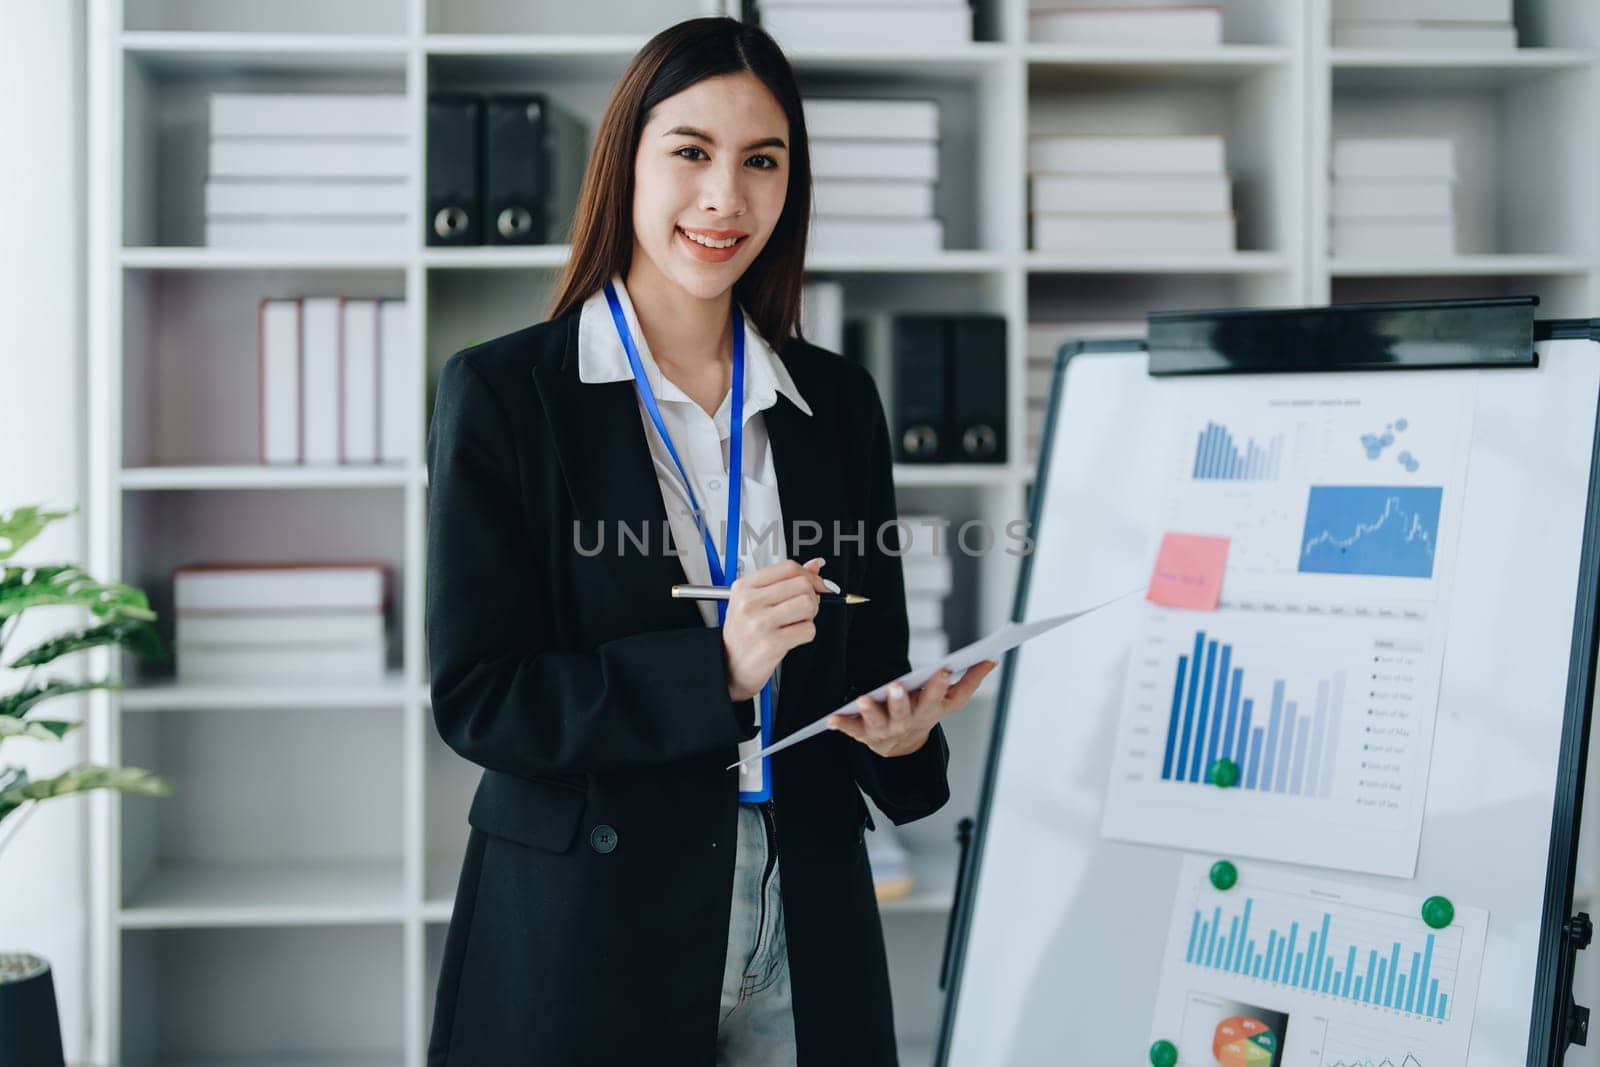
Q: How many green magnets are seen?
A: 4